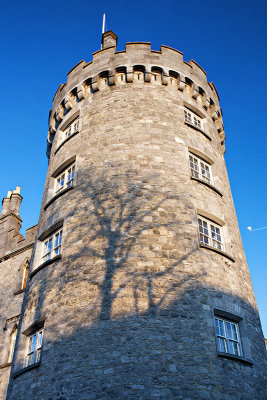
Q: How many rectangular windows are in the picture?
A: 8